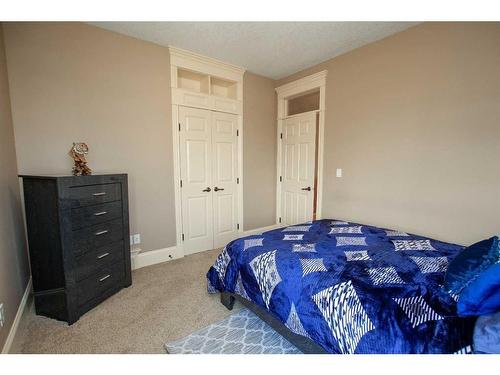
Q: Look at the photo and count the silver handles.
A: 5